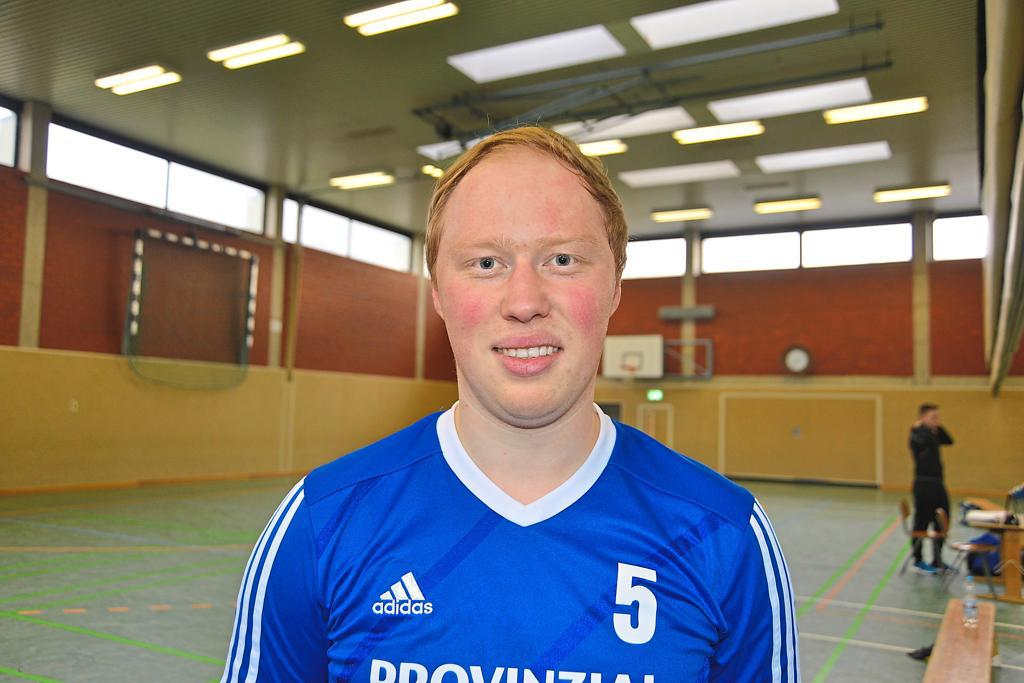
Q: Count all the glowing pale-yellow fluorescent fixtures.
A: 11